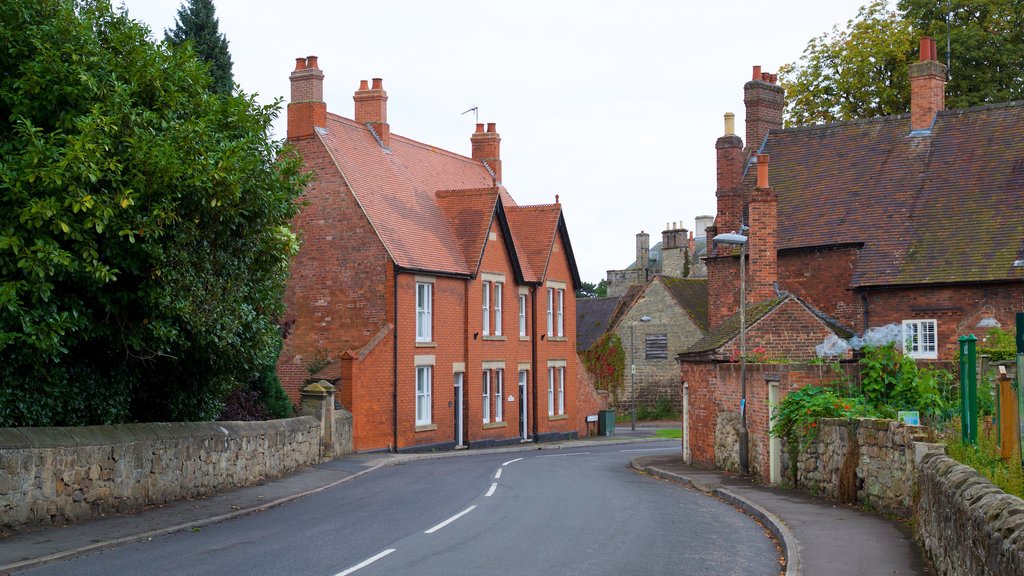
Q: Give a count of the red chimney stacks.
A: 7